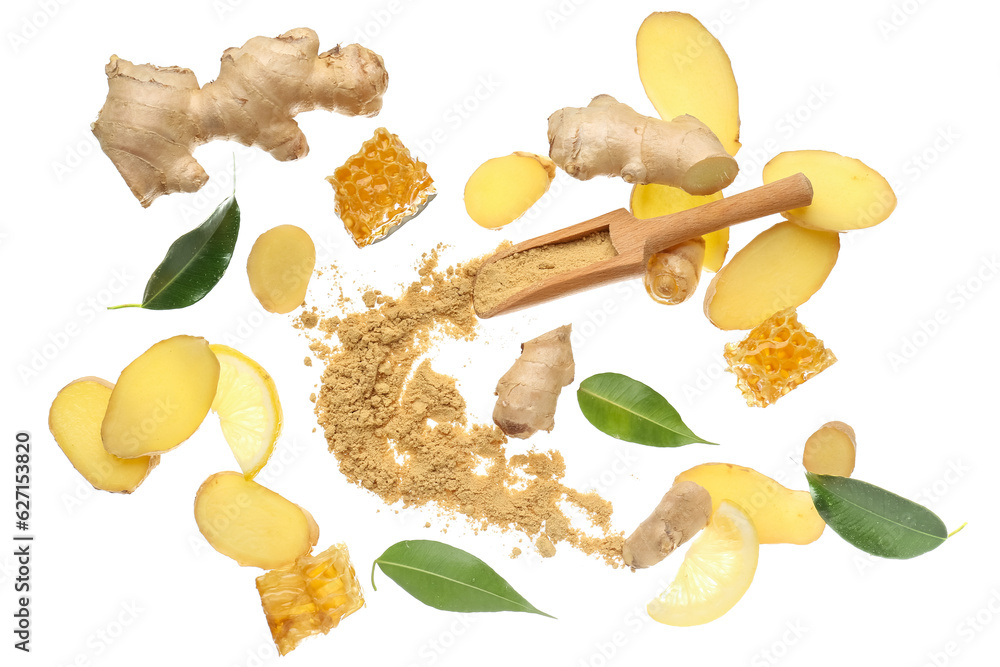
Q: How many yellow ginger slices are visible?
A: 11